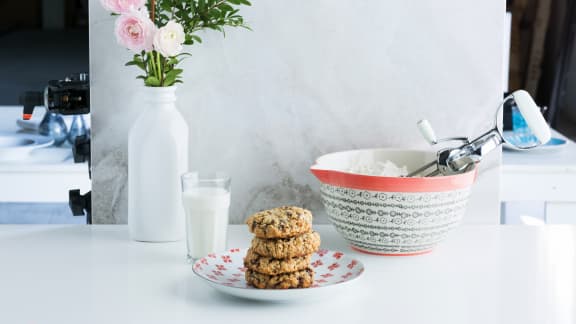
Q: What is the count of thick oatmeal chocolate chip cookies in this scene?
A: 4